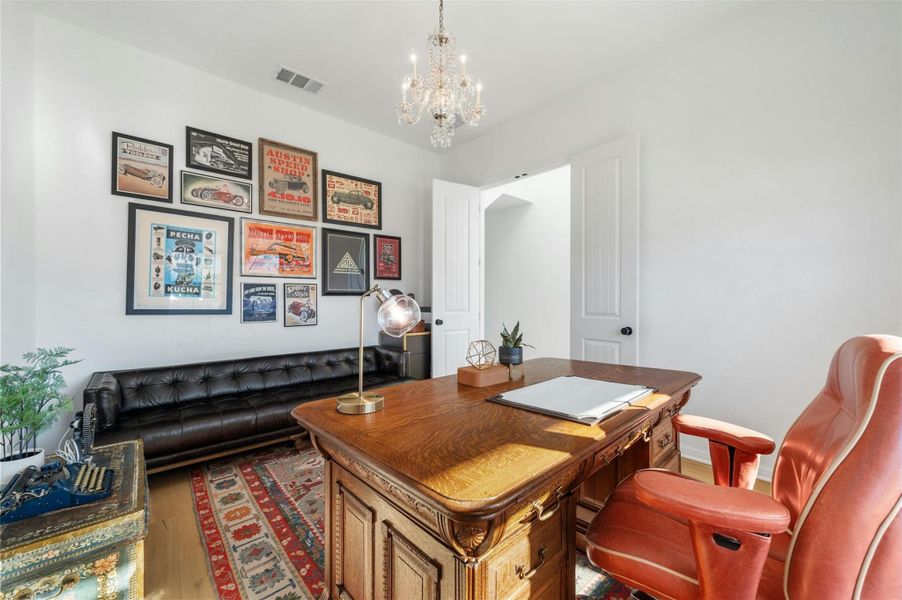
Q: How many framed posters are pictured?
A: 11